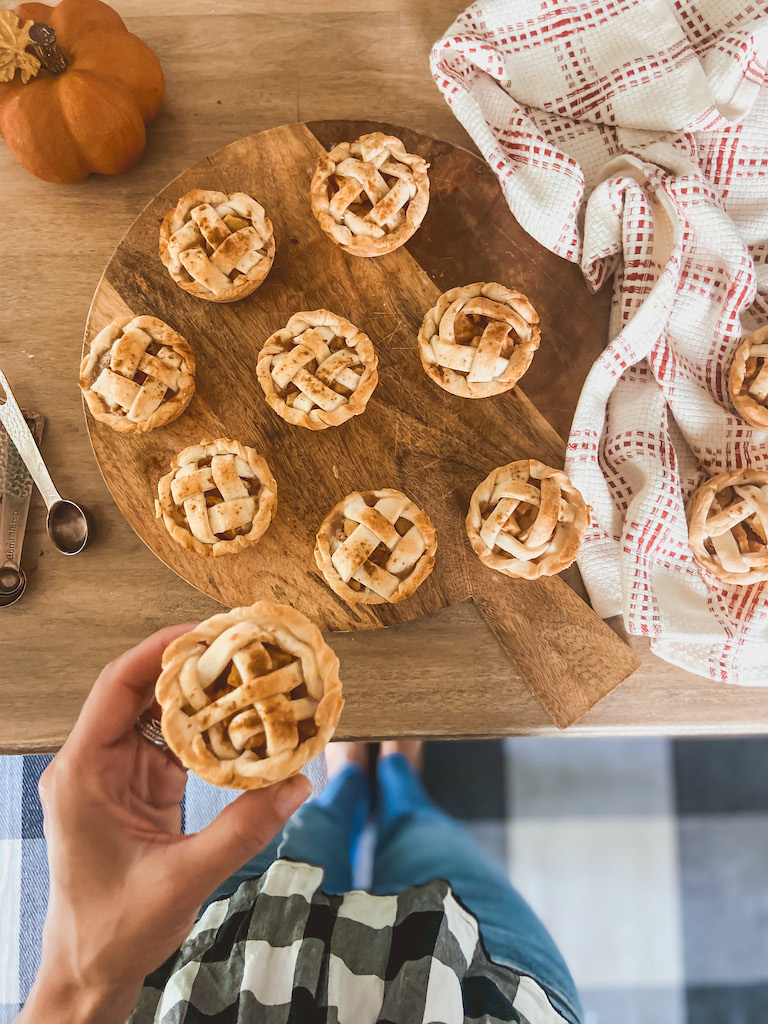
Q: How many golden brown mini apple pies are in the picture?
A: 11